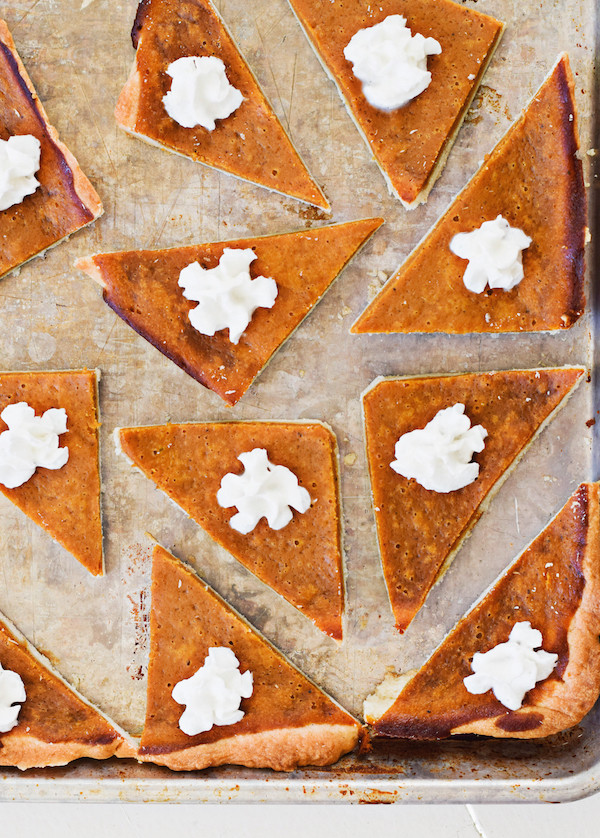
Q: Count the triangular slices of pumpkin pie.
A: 11